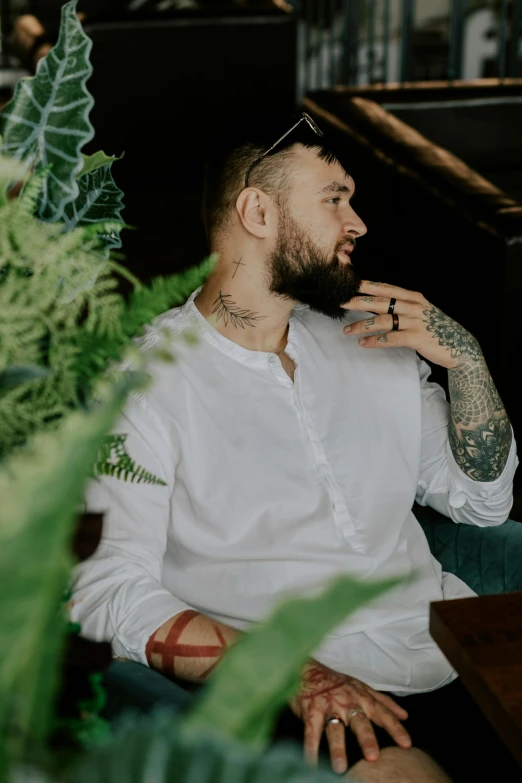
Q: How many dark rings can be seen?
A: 2